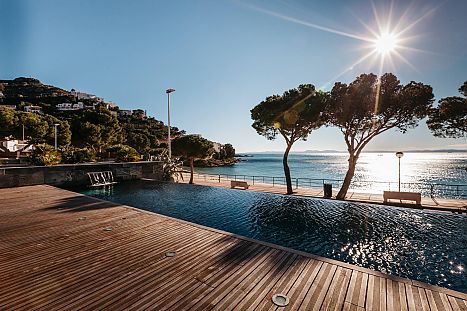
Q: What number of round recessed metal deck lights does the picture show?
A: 4